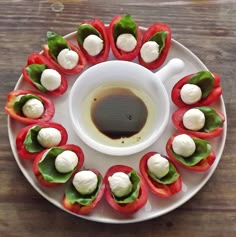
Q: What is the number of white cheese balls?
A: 14